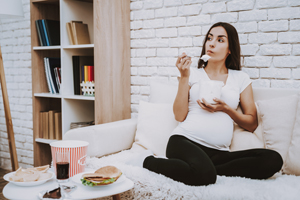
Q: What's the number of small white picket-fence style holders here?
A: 1